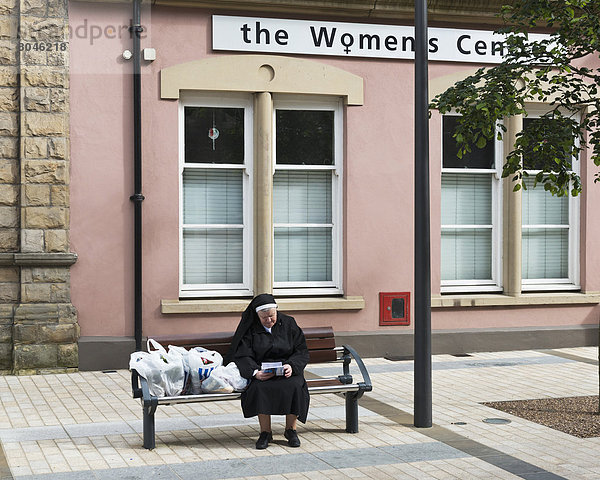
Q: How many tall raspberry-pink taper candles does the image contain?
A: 0